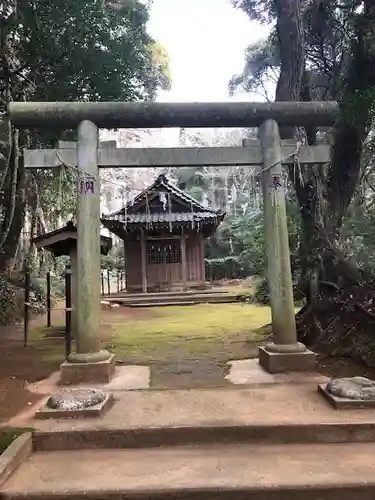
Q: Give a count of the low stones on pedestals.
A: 2